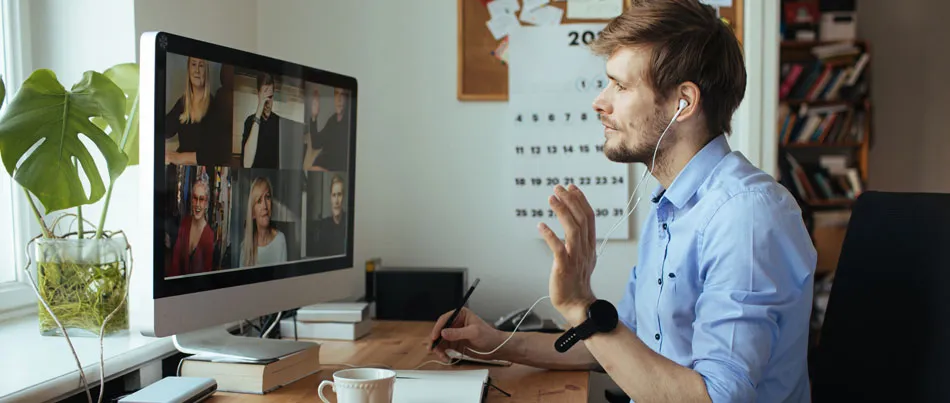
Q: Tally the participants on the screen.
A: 6